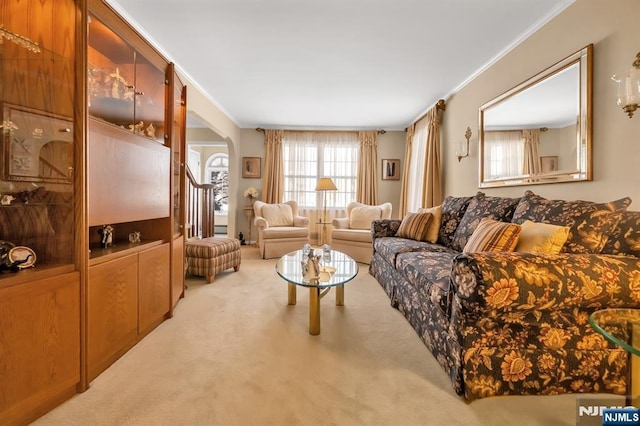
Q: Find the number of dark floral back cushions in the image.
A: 3